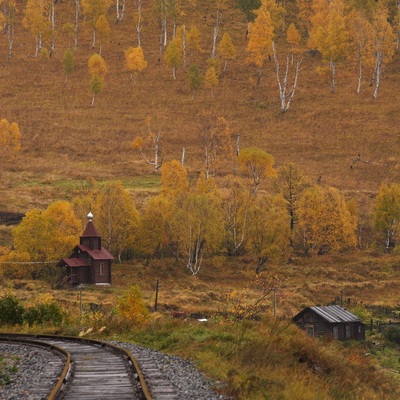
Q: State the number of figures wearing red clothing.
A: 0